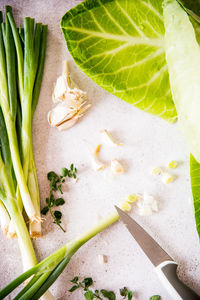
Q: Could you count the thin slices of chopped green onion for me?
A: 5